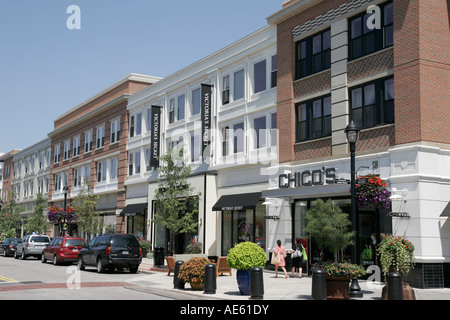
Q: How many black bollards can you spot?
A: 5